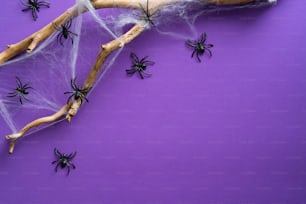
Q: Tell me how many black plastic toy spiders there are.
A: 8